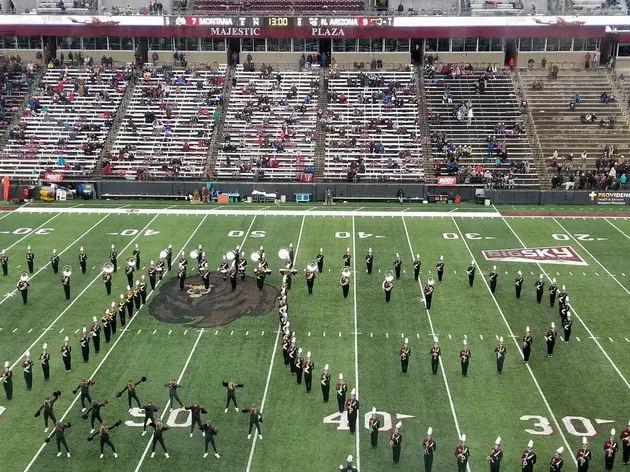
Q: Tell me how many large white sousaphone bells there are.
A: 8